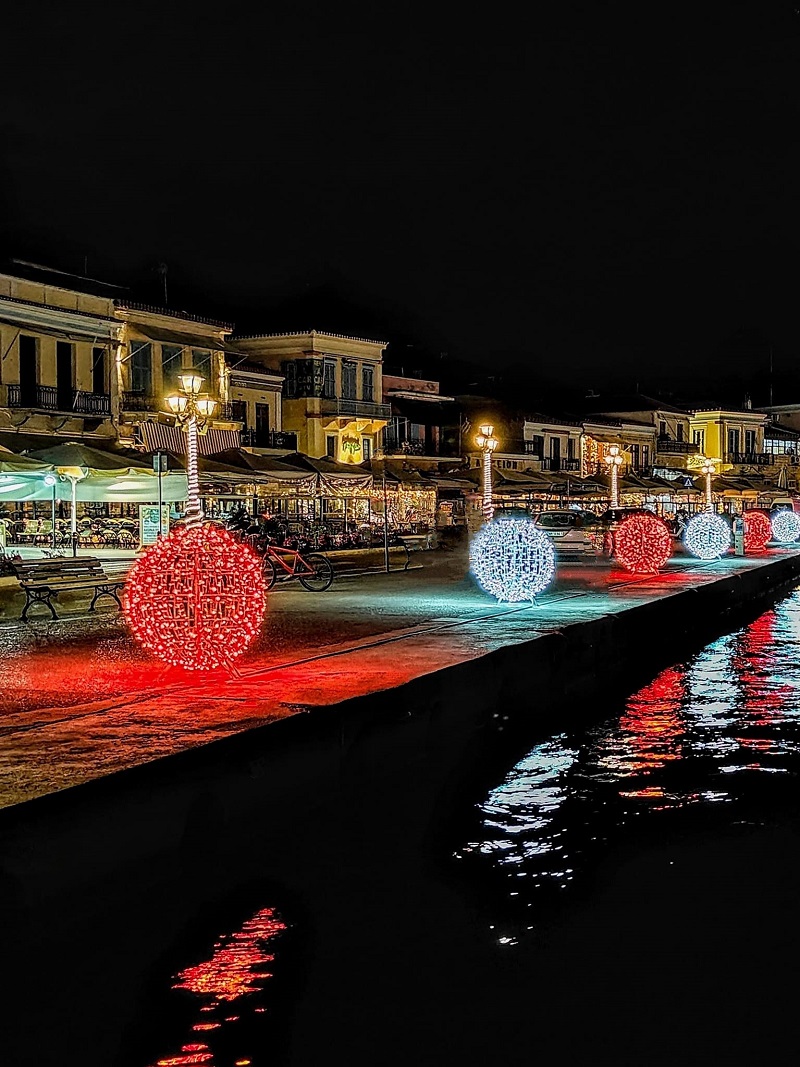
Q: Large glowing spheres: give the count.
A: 6